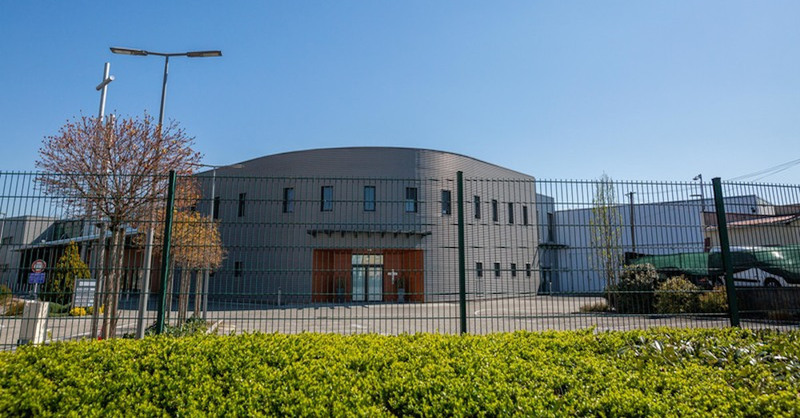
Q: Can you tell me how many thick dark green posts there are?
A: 3